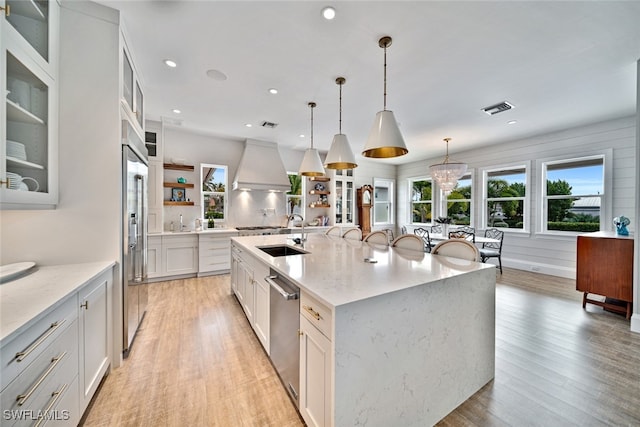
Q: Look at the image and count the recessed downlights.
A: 7